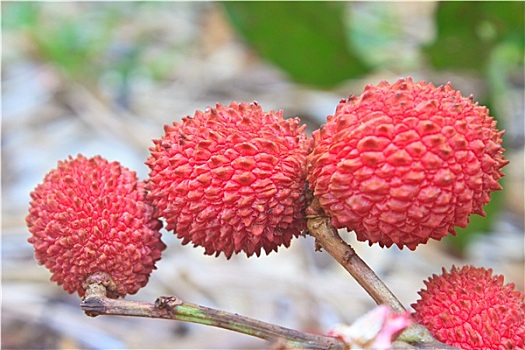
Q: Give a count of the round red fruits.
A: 4